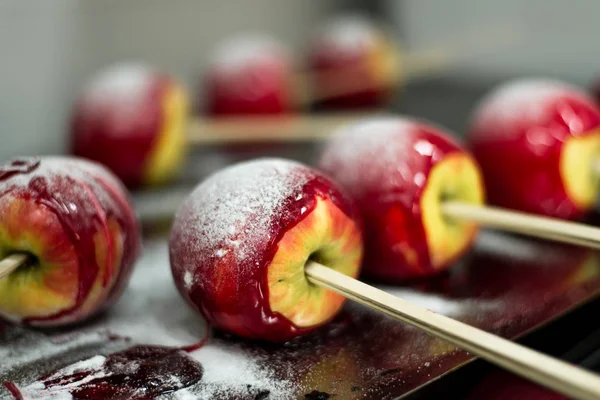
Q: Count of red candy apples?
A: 7